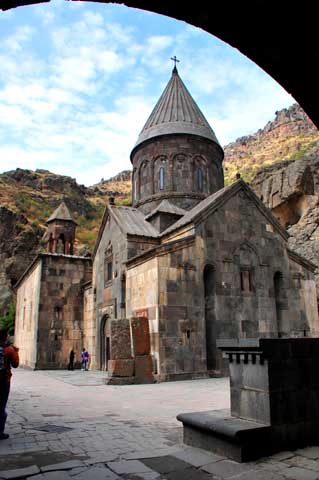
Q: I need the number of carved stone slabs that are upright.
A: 2